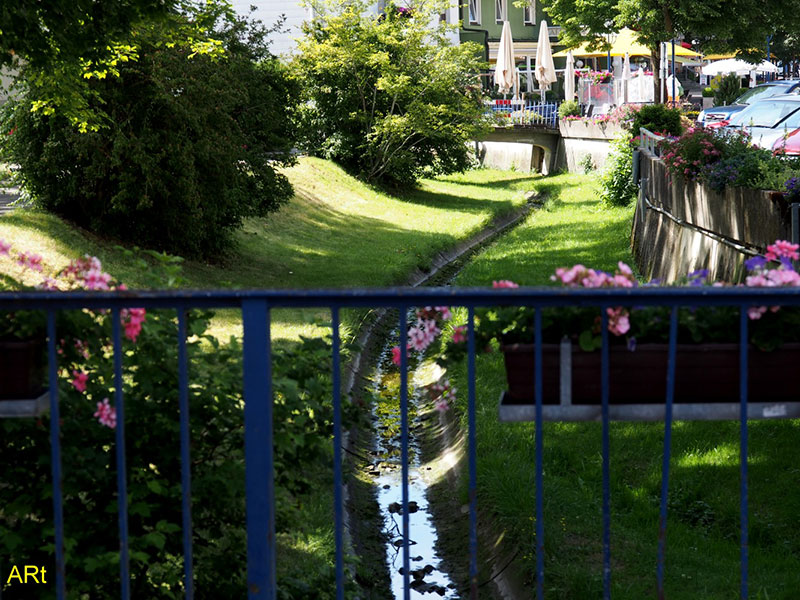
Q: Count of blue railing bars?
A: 11